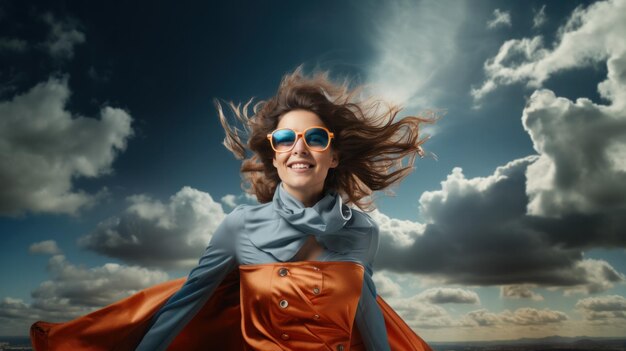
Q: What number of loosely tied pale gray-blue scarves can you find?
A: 1